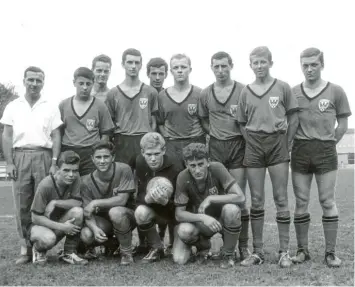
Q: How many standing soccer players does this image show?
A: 8